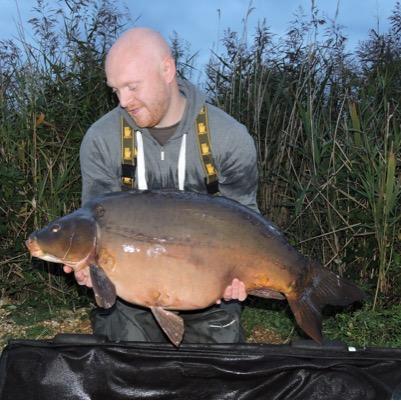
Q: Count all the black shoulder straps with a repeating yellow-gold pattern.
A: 2